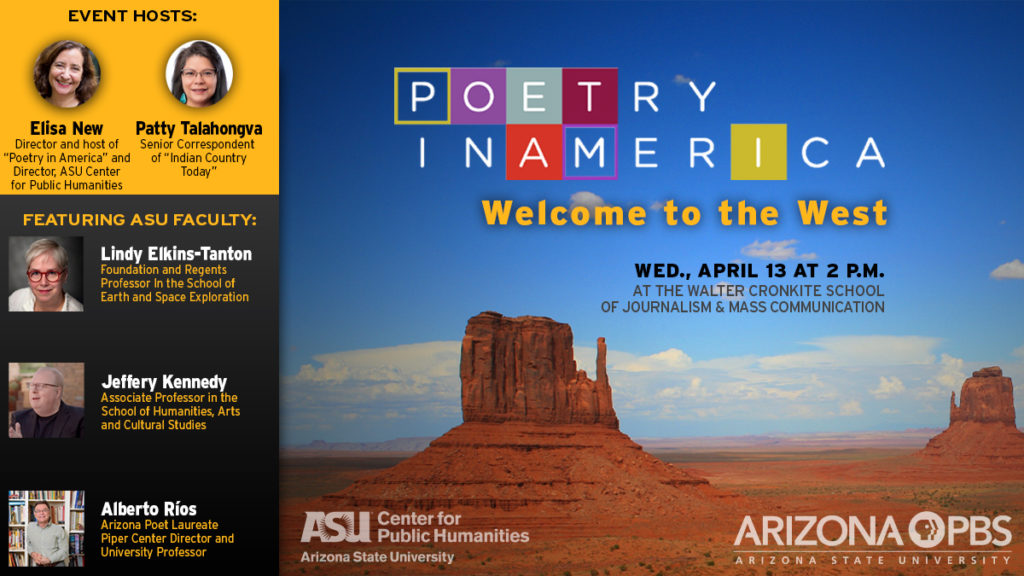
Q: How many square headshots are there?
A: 3